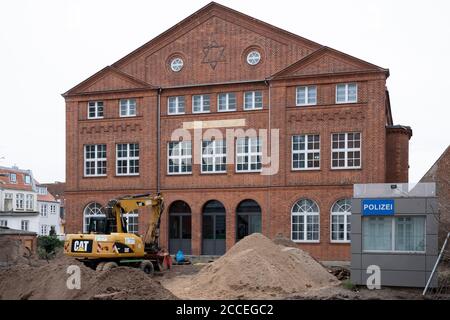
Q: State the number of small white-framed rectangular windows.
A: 8